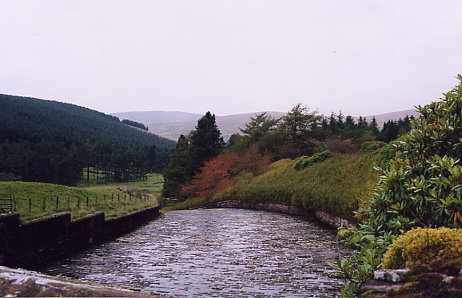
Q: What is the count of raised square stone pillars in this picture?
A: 3